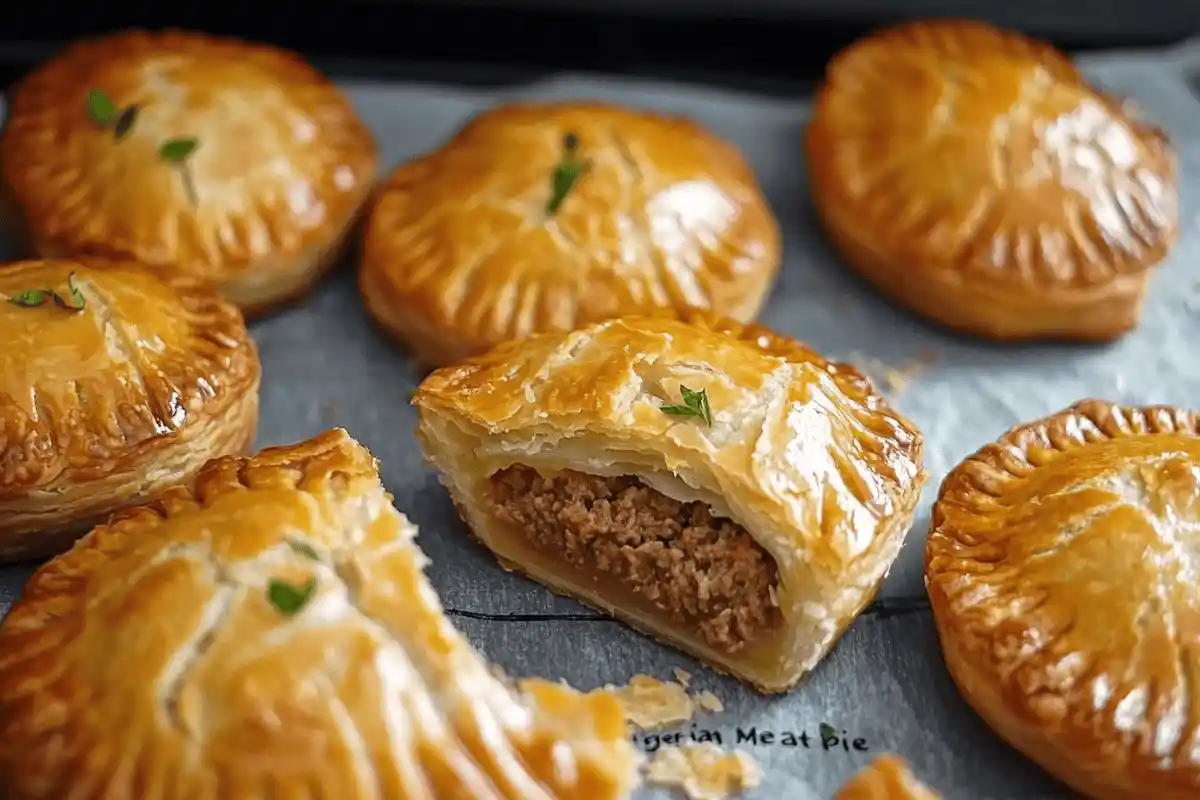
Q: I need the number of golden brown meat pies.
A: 7